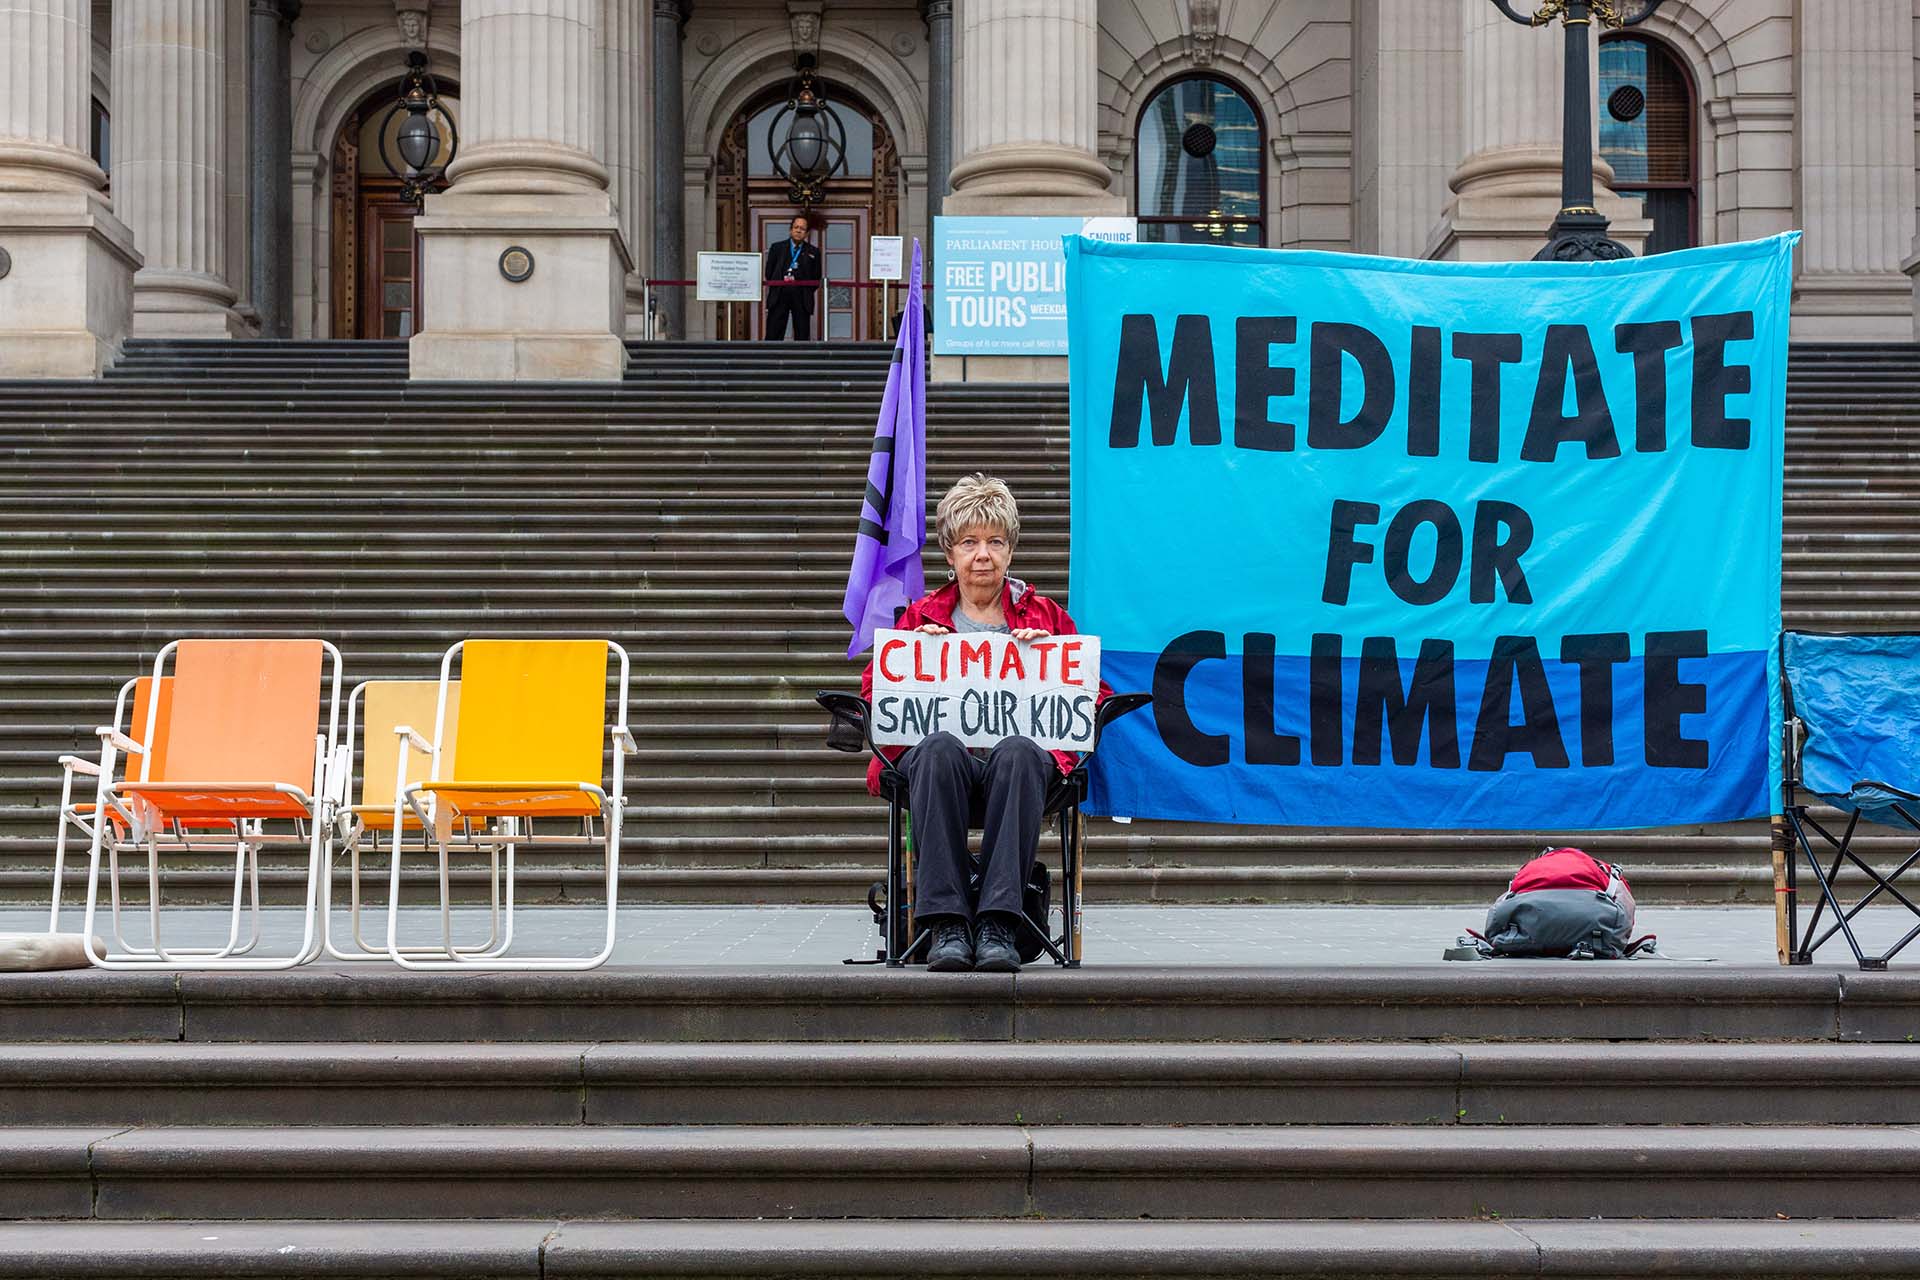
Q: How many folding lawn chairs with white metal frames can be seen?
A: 4